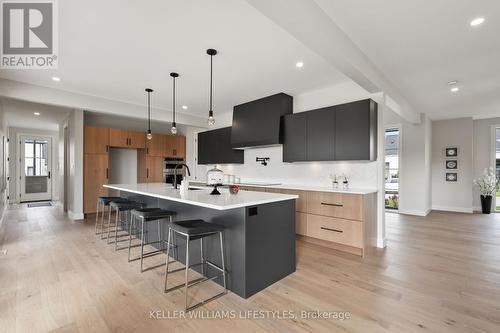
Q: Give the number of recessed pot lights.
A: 6